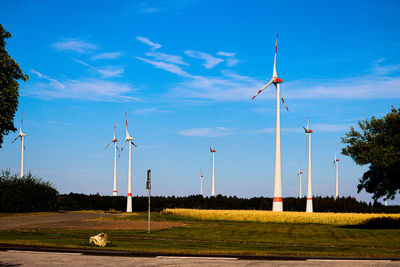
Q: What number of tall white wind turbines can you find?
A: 9